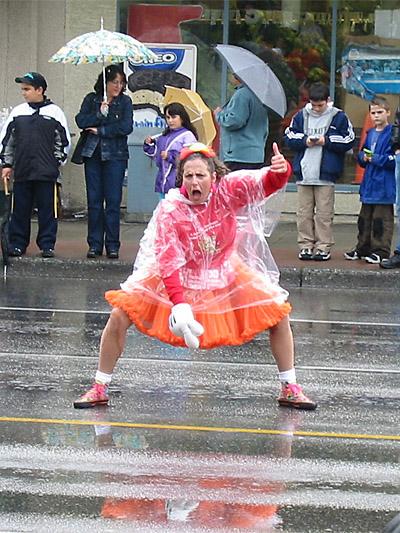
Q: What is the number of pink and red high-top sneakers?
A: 2